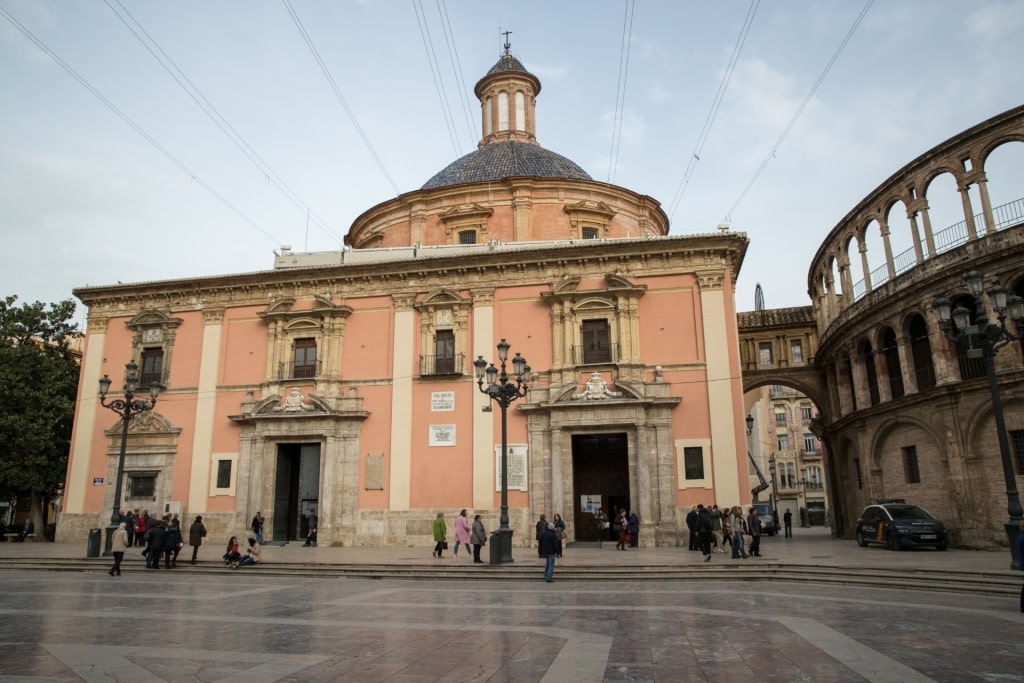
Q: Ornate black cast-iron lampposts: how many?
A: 3